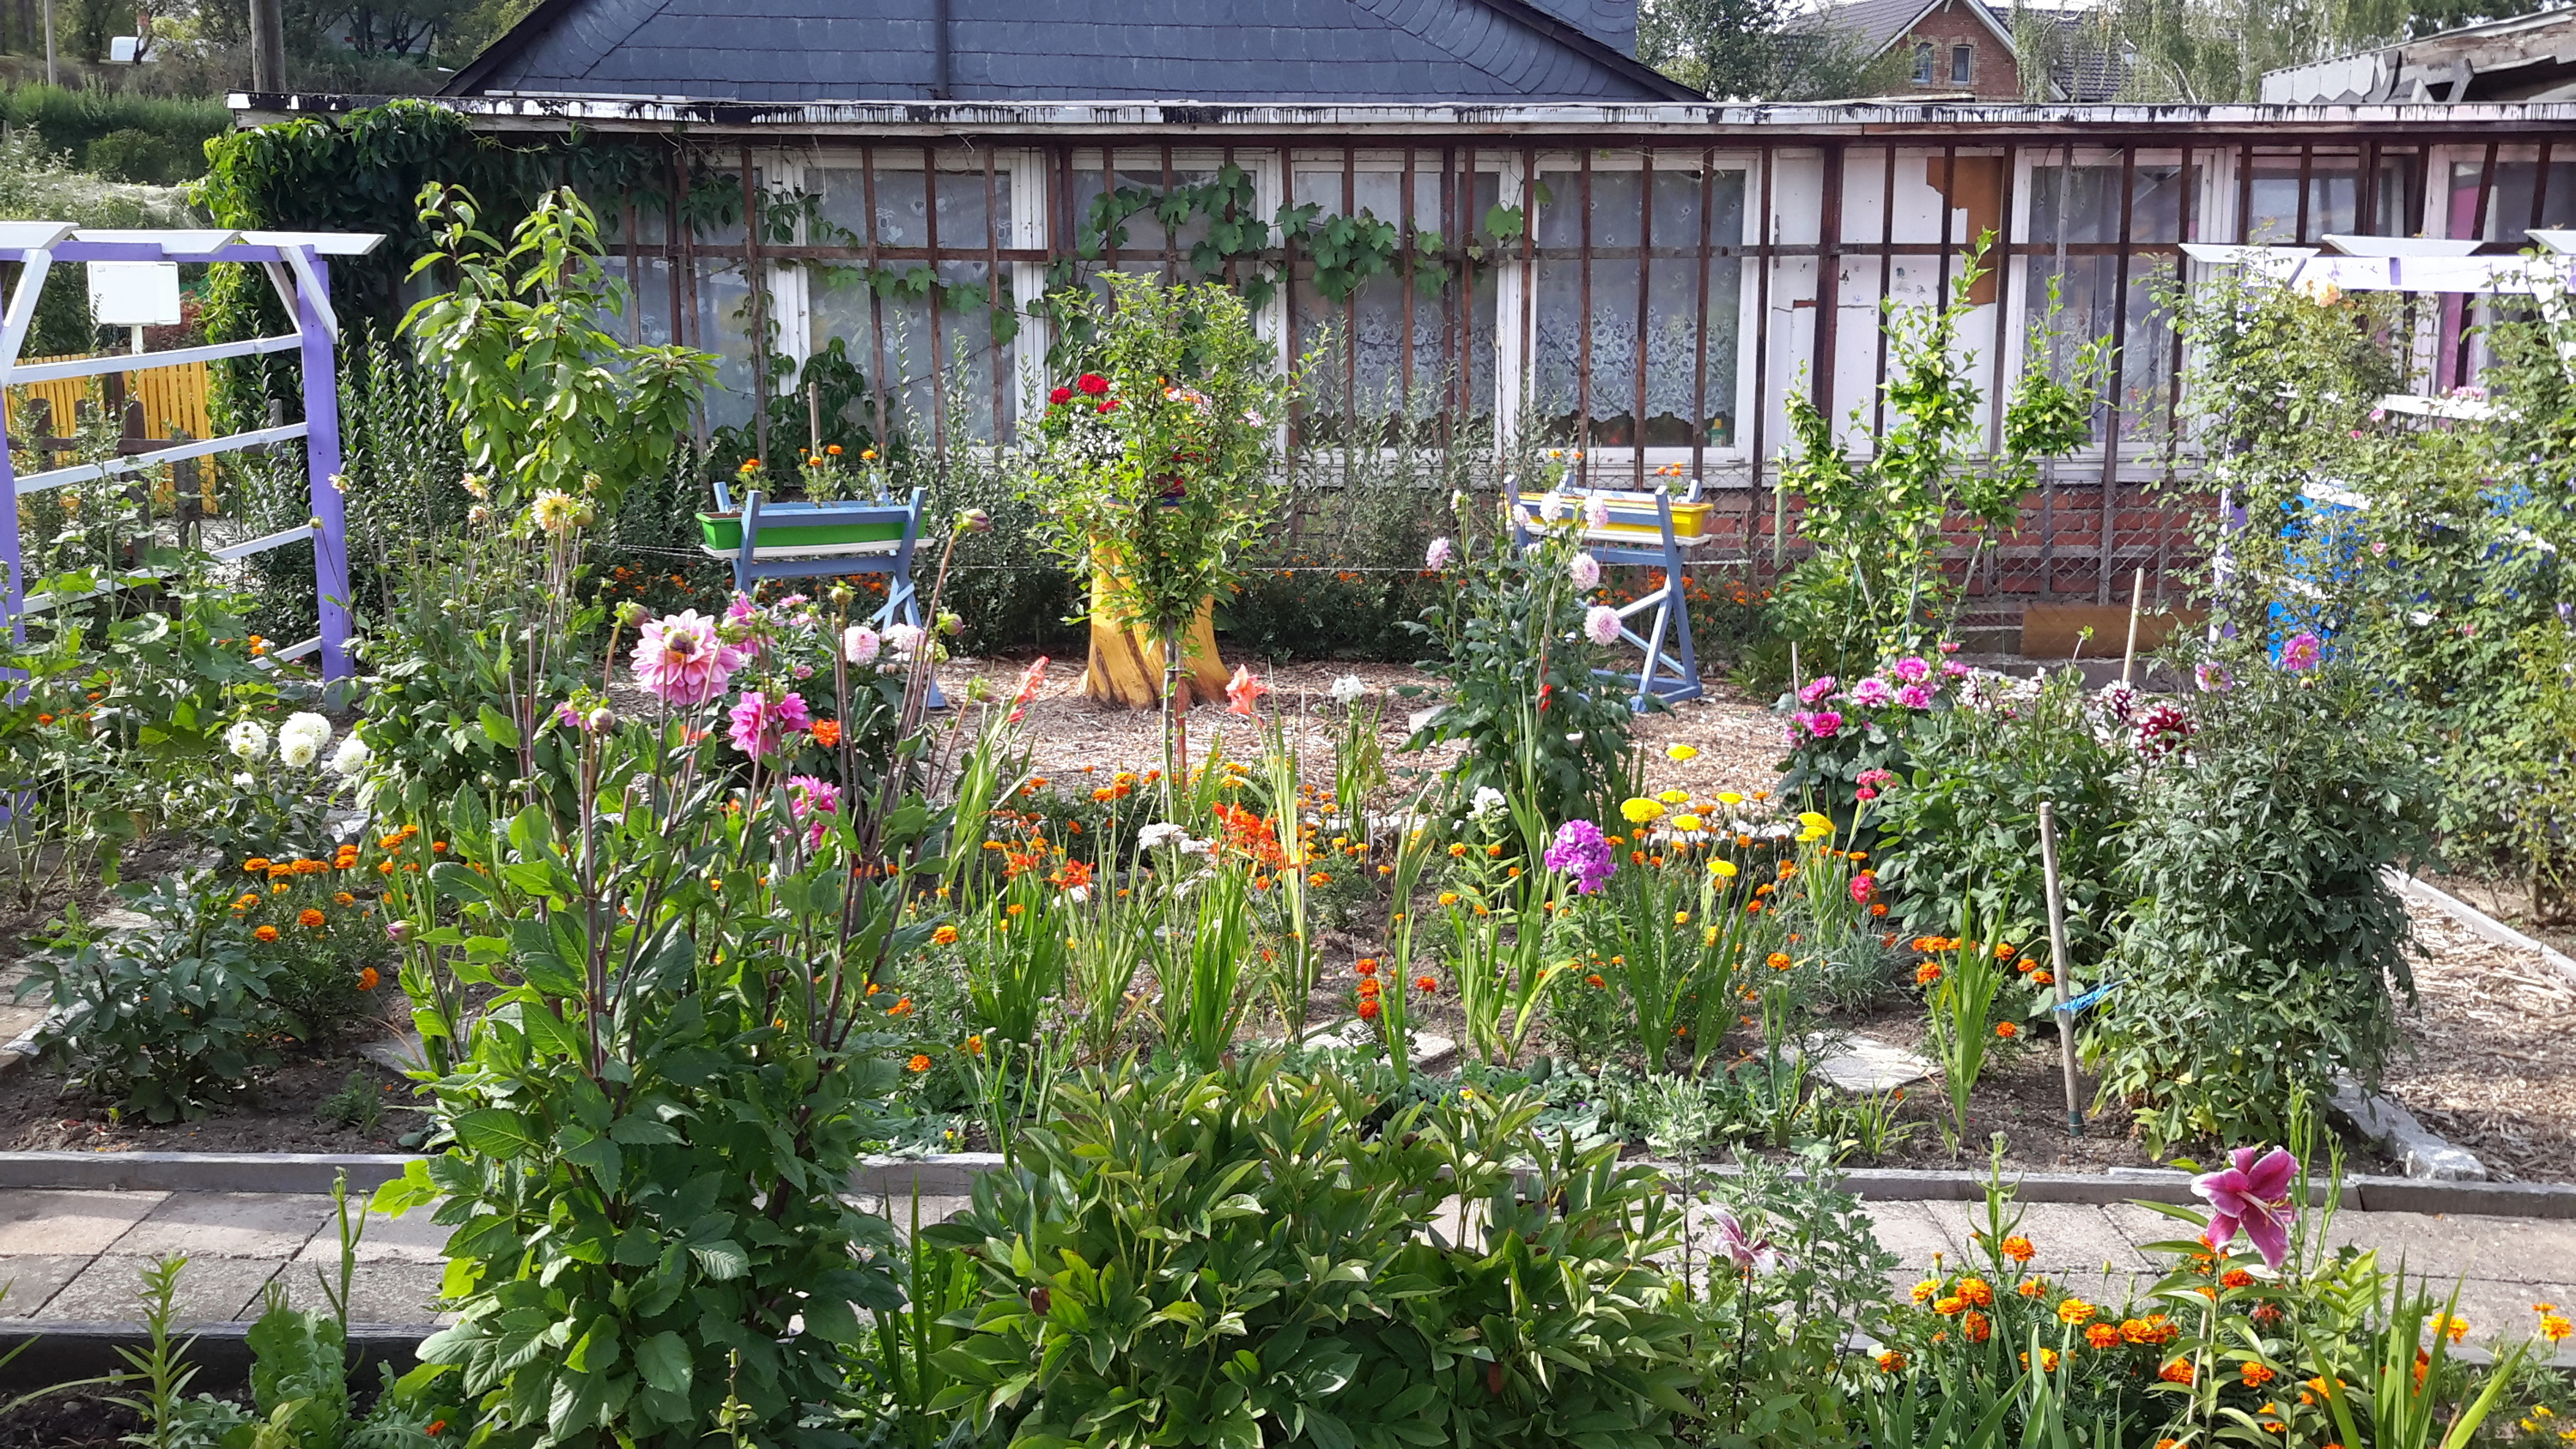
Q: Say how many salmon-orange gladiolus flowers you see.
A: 2